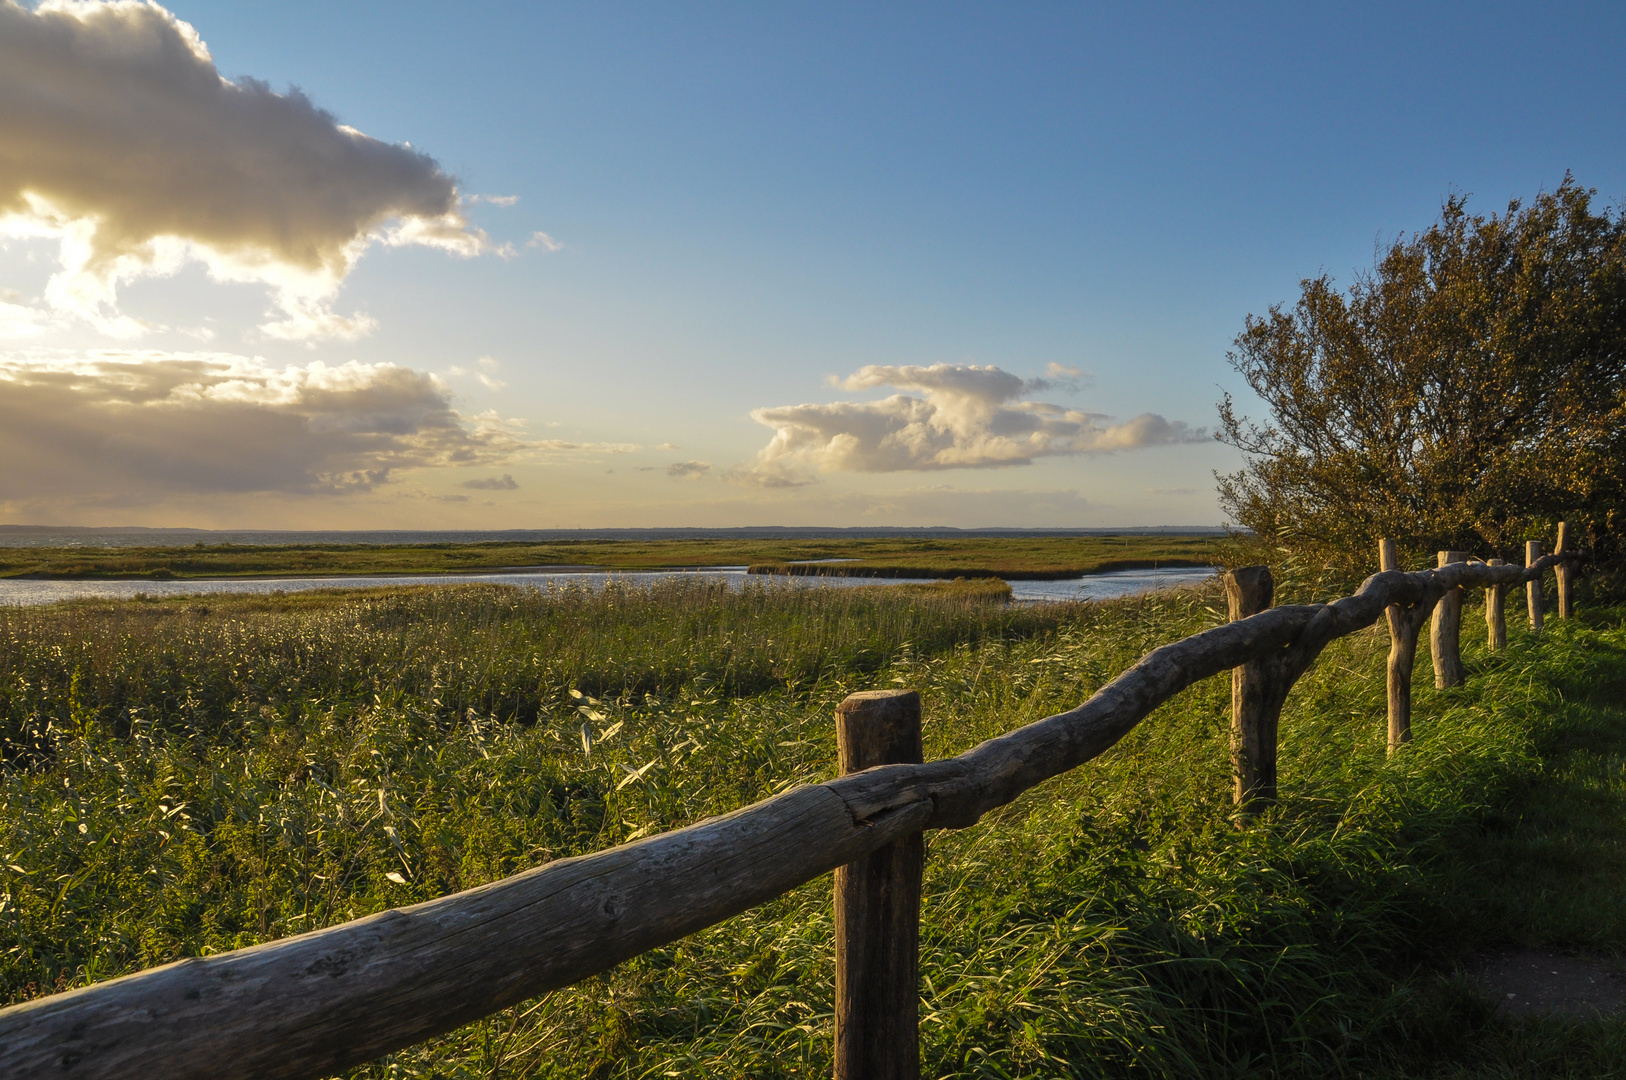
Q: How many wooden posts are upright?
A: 7